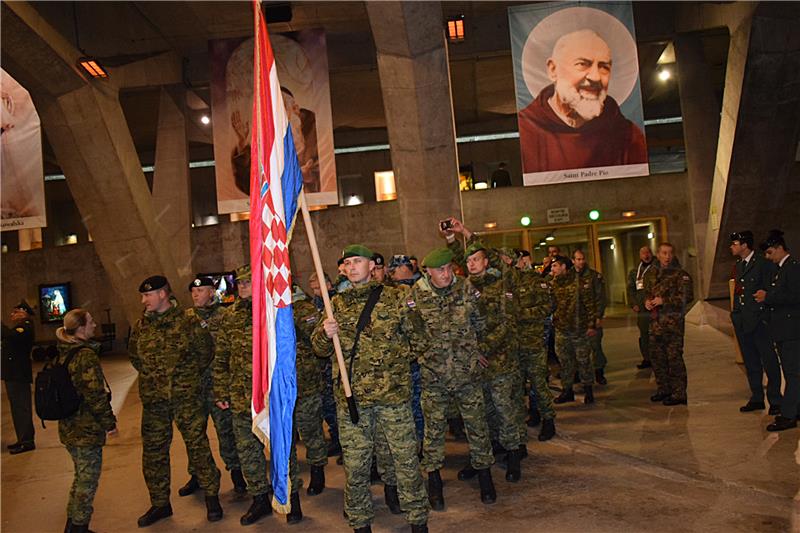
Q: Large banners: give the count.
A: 3